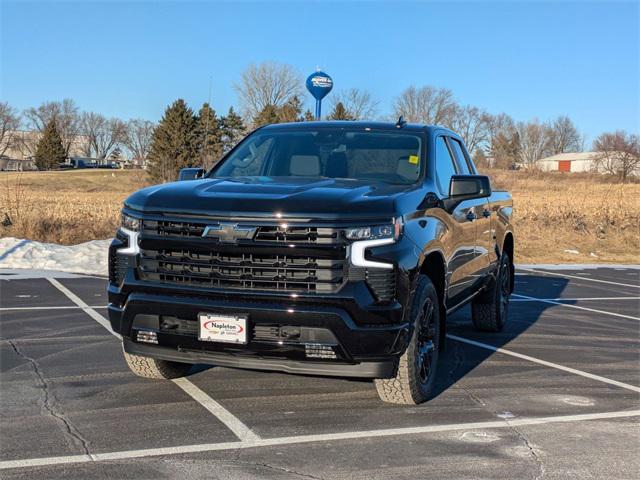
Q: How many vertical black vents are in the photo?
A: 2